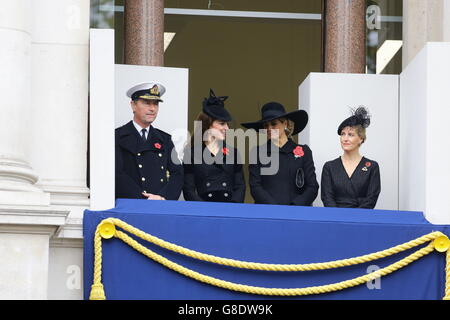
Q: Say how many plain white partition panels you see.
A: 4